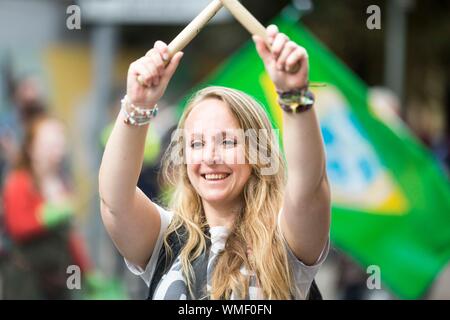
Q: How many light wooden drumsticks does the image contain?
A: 2